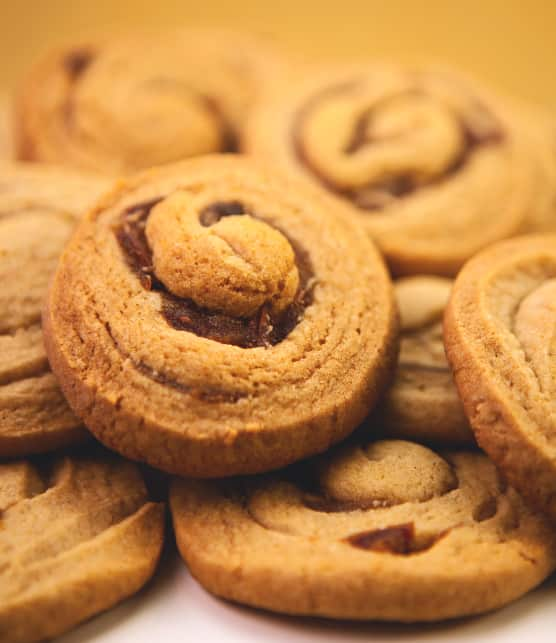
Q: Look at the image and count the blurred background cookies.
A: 2